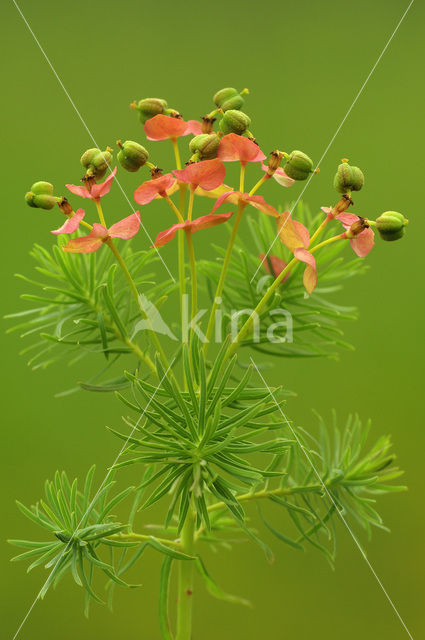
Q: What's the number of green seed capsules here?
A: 10